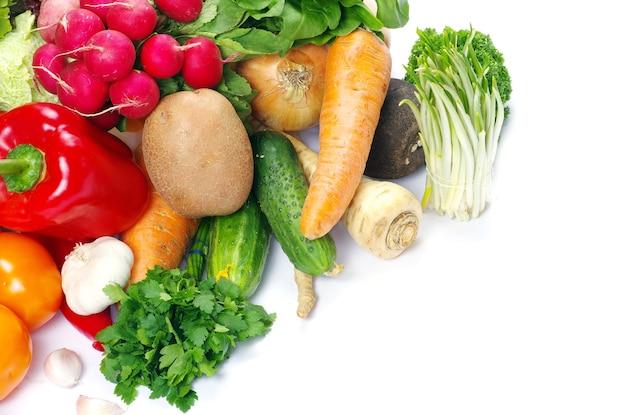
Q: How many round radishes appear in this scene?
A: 11